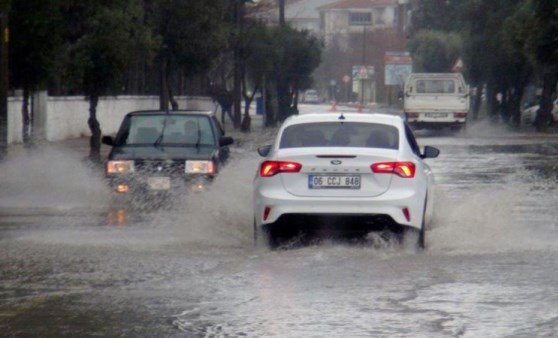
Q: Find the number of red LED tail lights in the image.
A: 2